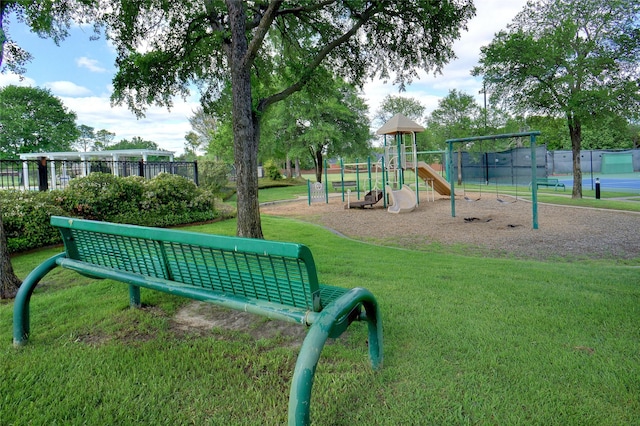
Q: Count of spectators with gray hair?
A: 0